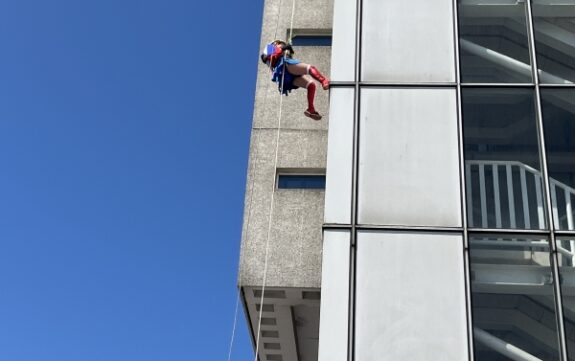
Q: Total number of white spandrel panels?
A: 6